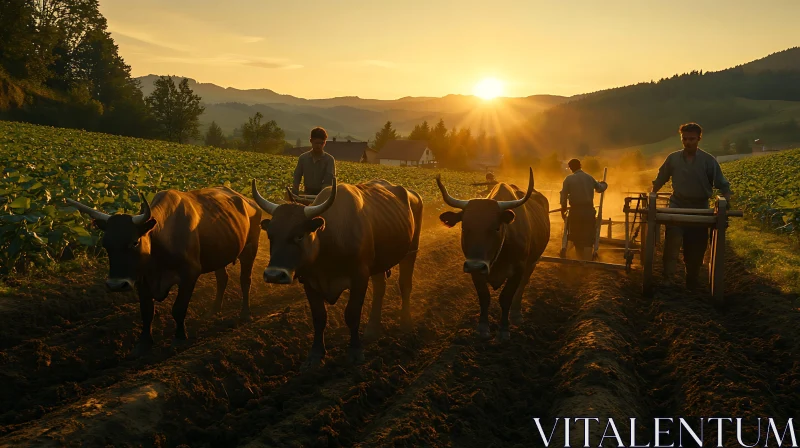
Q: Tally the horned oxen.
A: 3